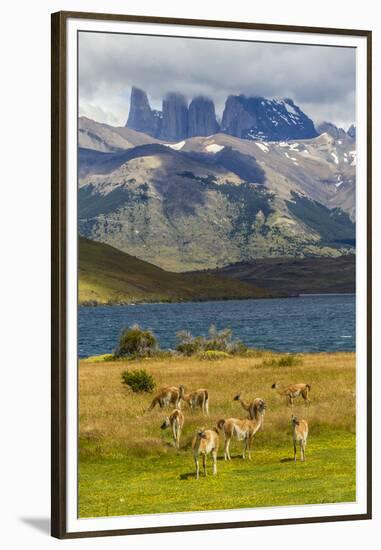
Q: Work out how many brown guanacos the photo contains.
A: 8